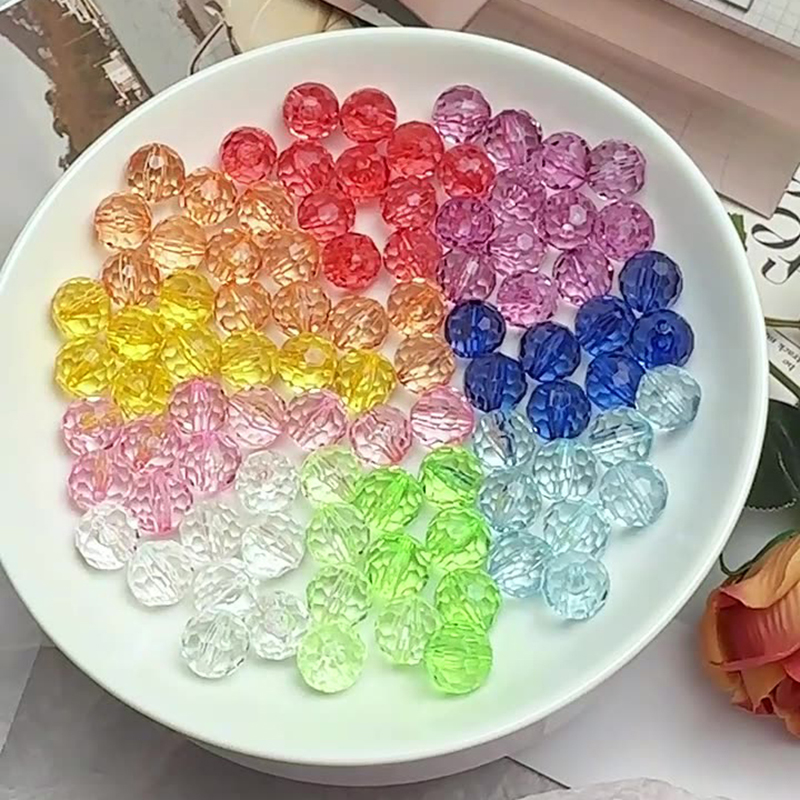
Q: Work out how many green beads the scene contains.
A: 11